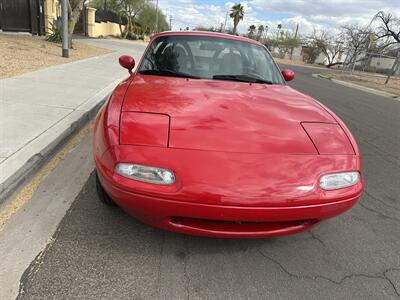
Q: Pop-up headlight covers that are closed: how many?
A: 2